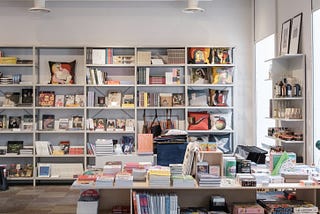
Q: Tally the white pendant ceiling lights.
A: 2